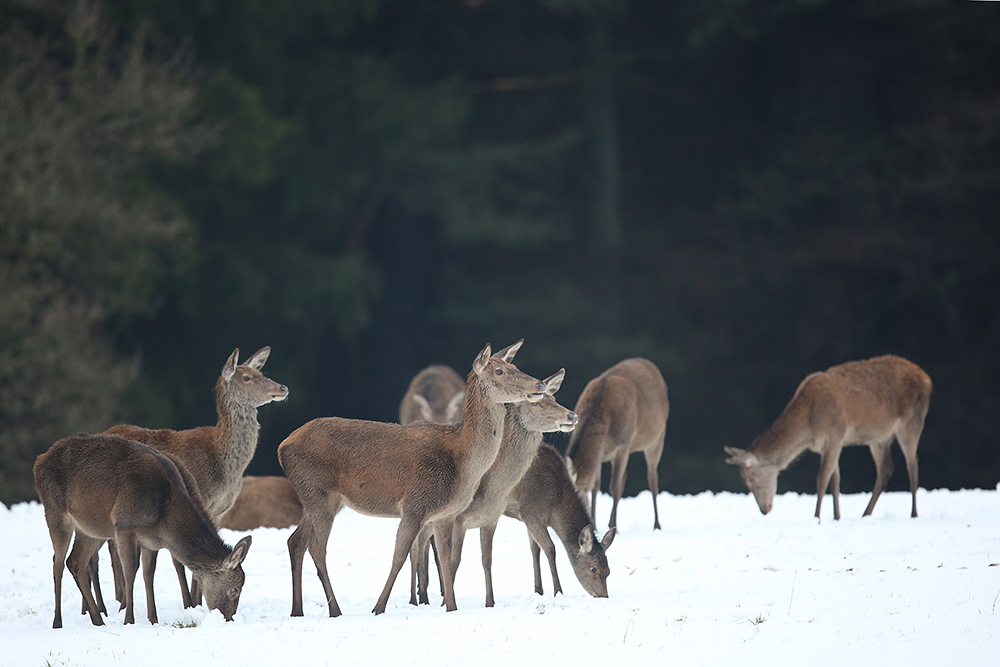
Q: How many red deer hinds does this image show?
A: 9